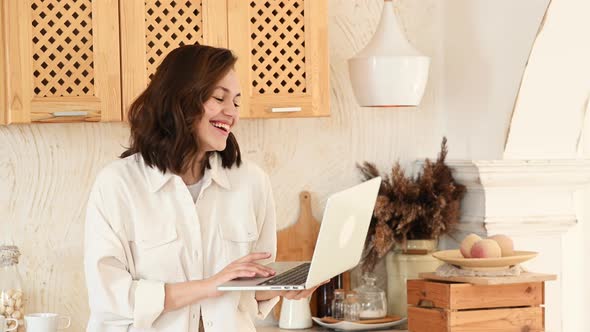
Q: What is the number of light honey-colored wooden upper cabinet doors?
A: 3